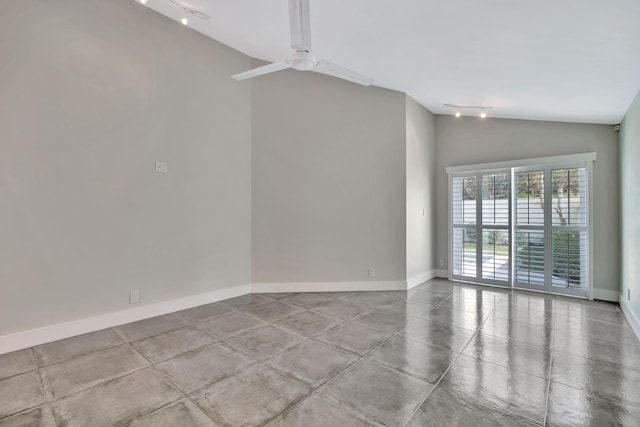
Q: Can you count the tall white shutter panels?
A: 4